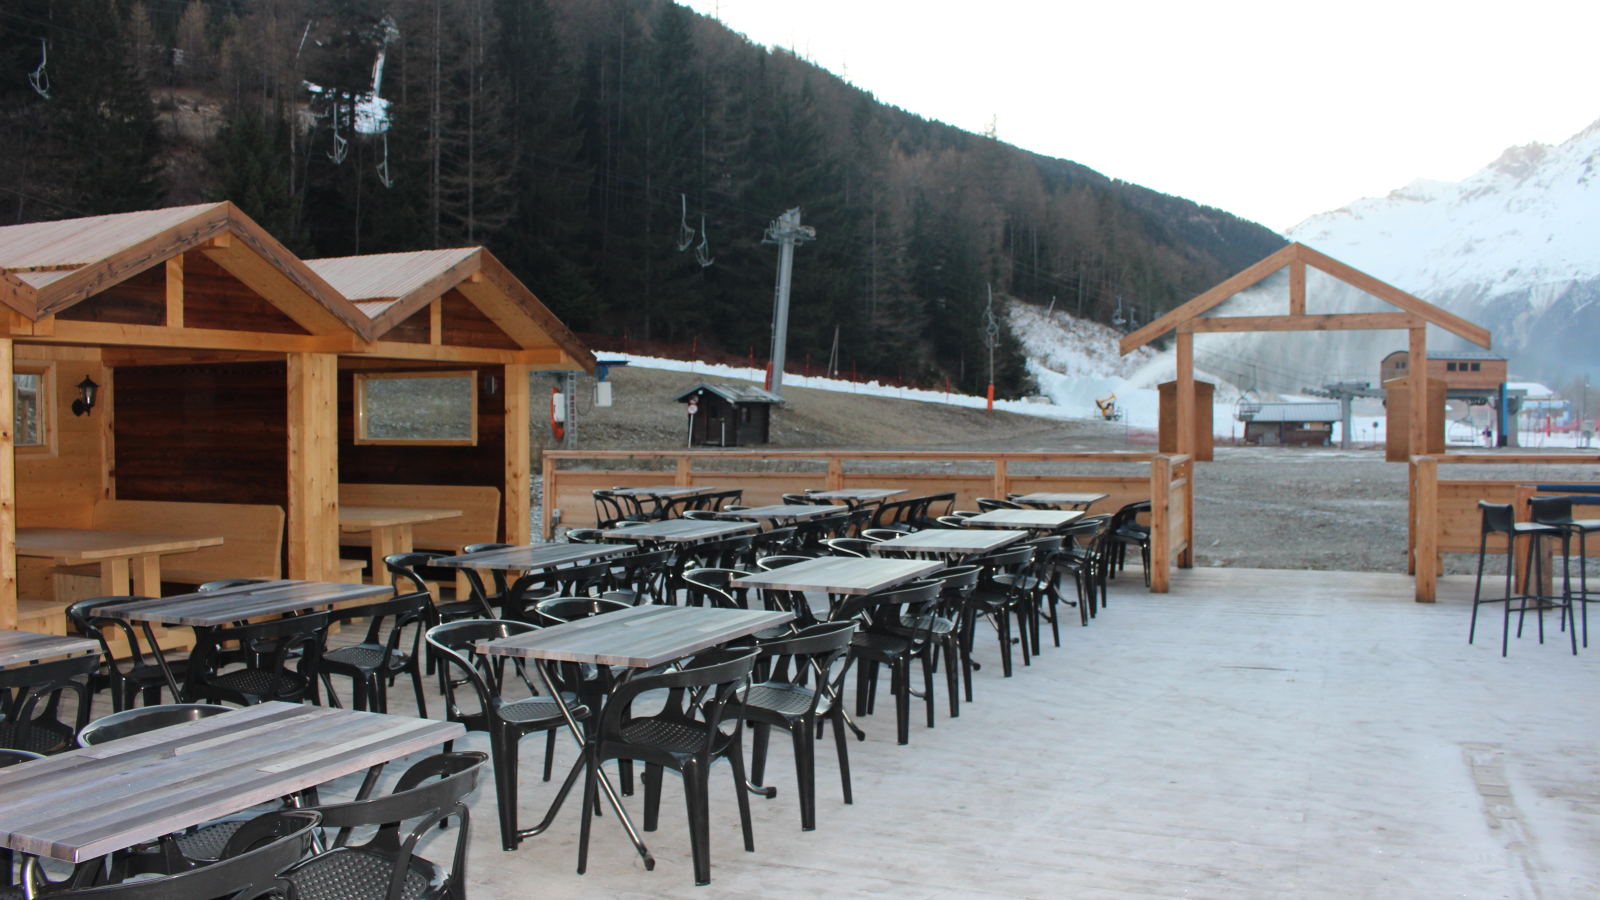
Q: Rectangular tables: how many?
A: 15